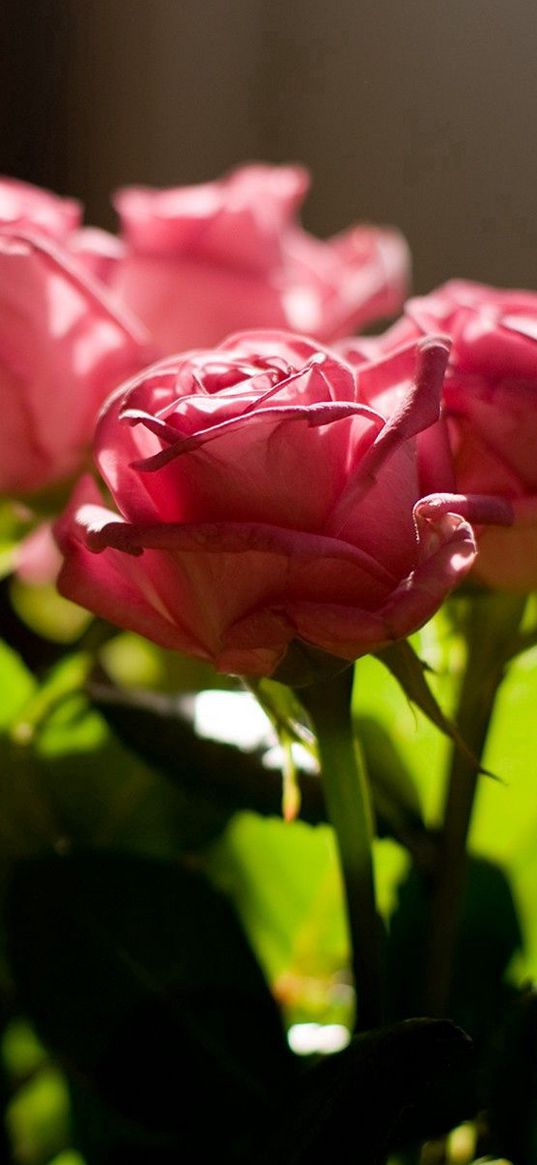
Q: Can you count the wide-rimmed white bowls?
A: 0